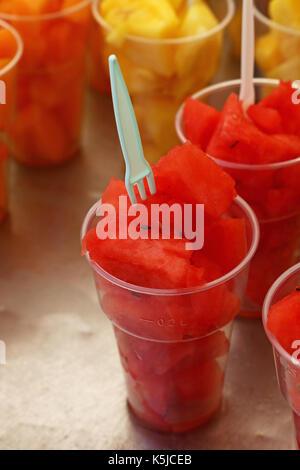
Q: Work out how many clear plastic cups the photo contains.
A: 7